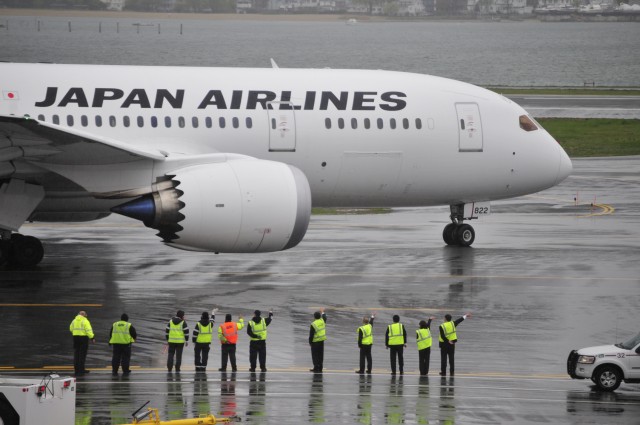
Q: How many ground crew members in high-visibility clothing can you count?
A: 11